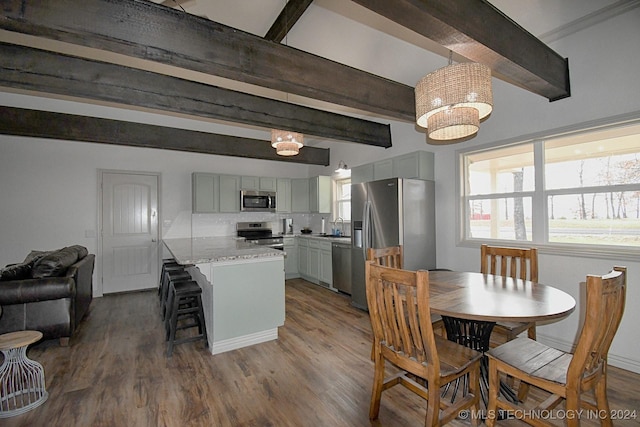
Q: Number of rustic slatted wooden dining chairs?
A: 4